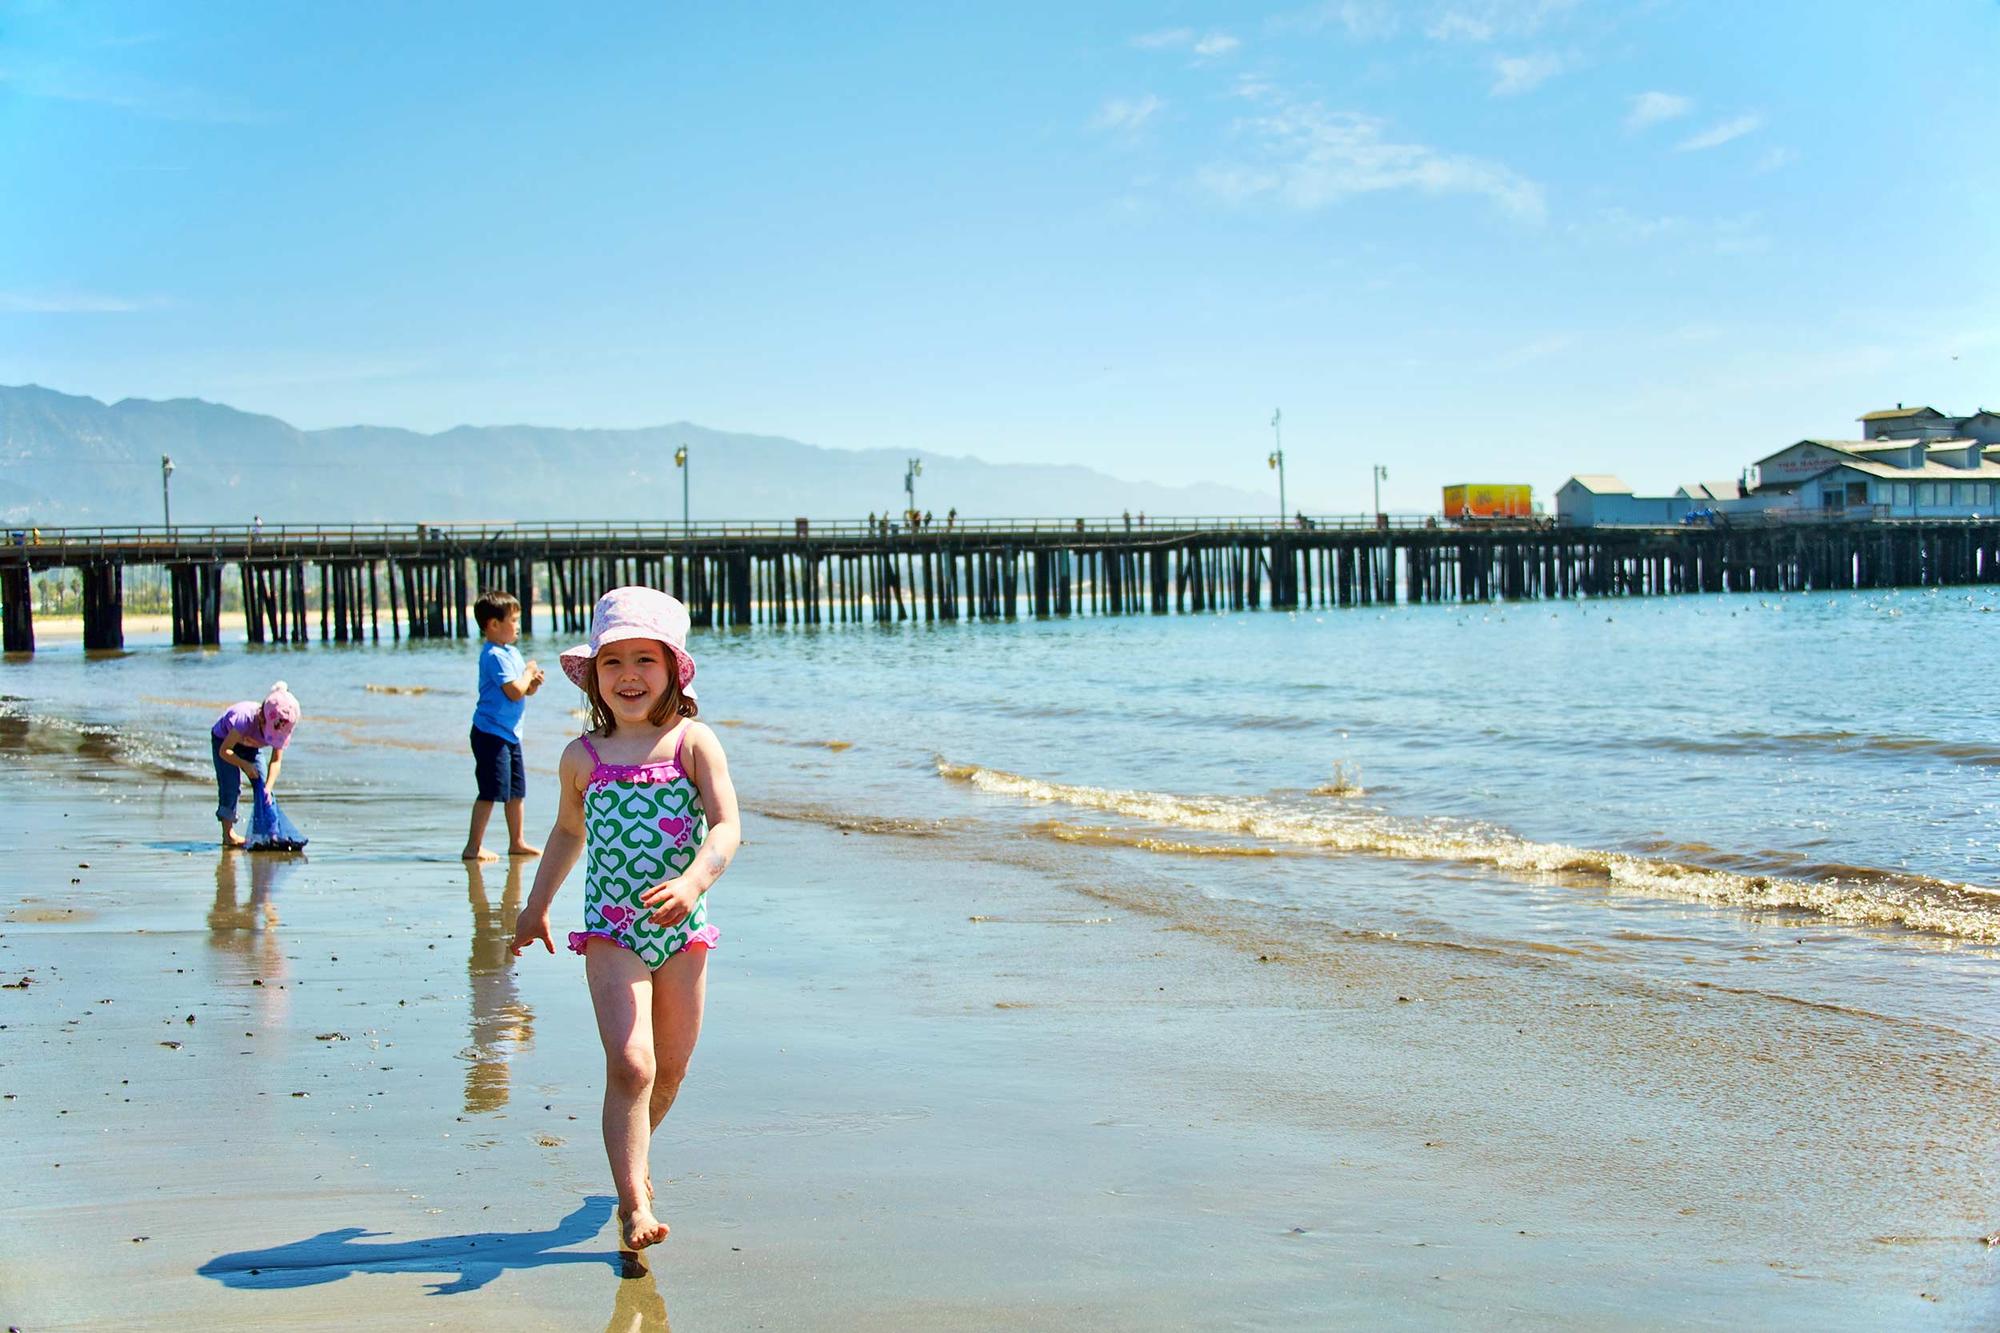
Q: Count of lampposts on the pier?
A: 5